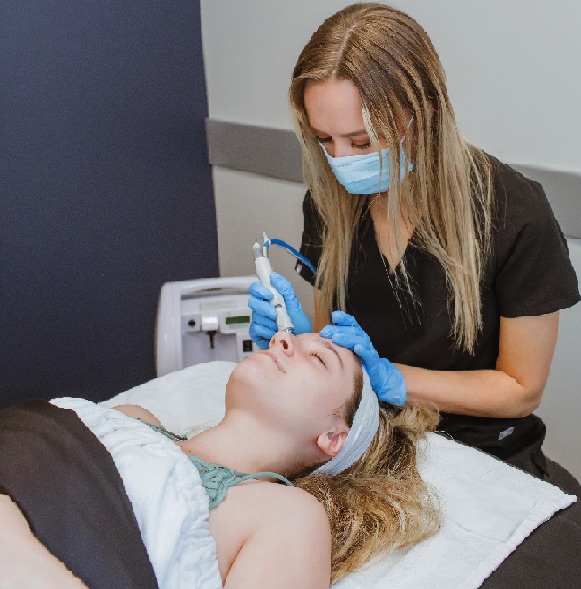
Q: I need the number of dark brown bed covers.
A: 2